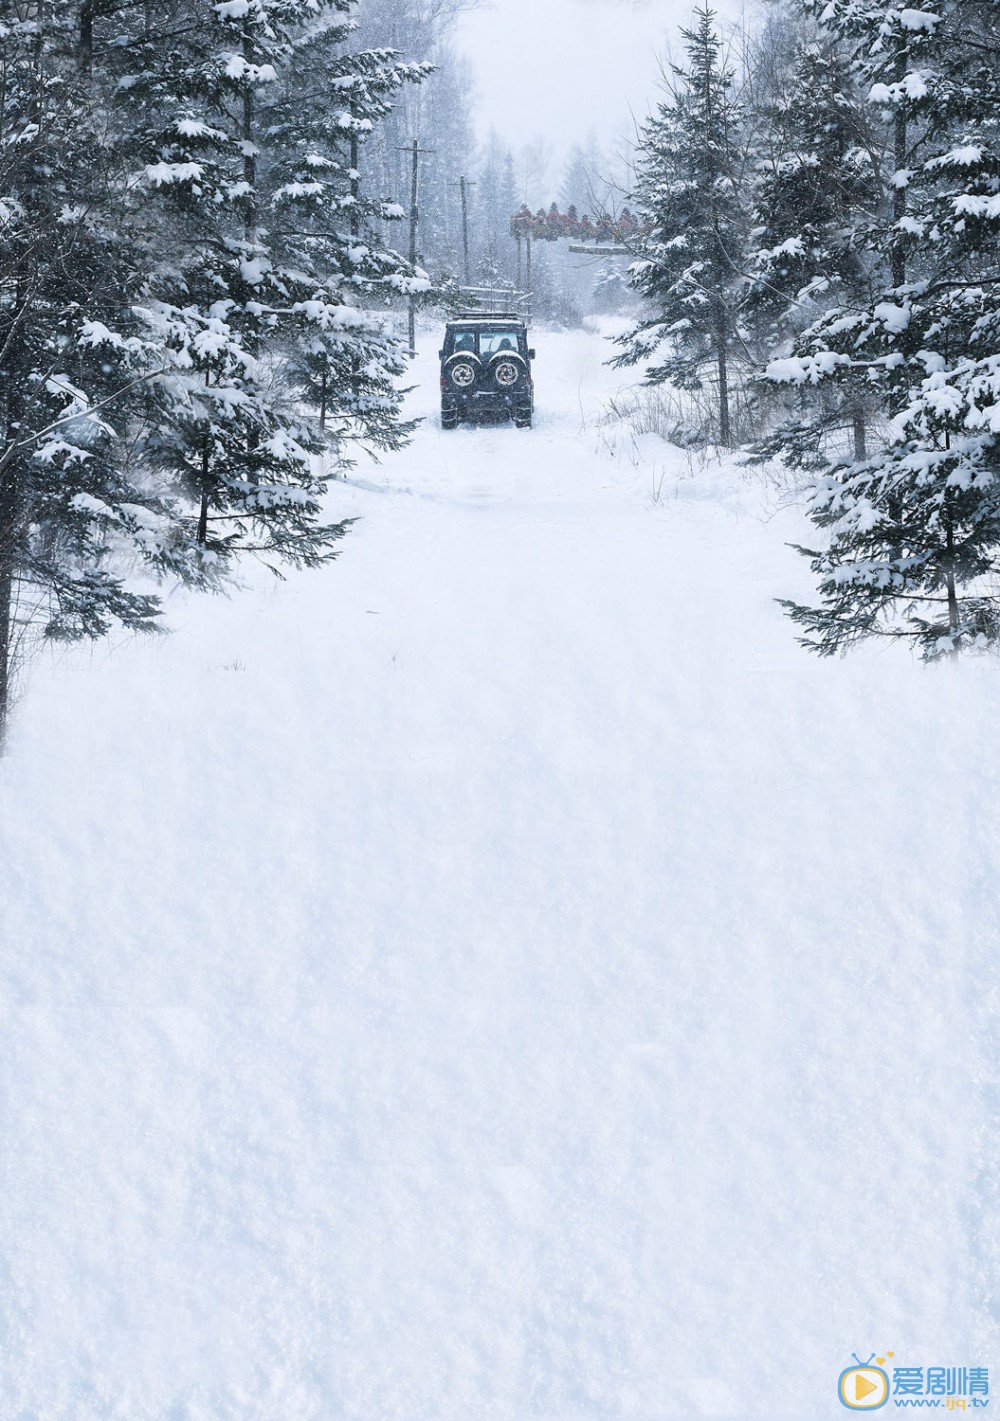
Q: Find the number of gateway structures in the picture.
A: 1